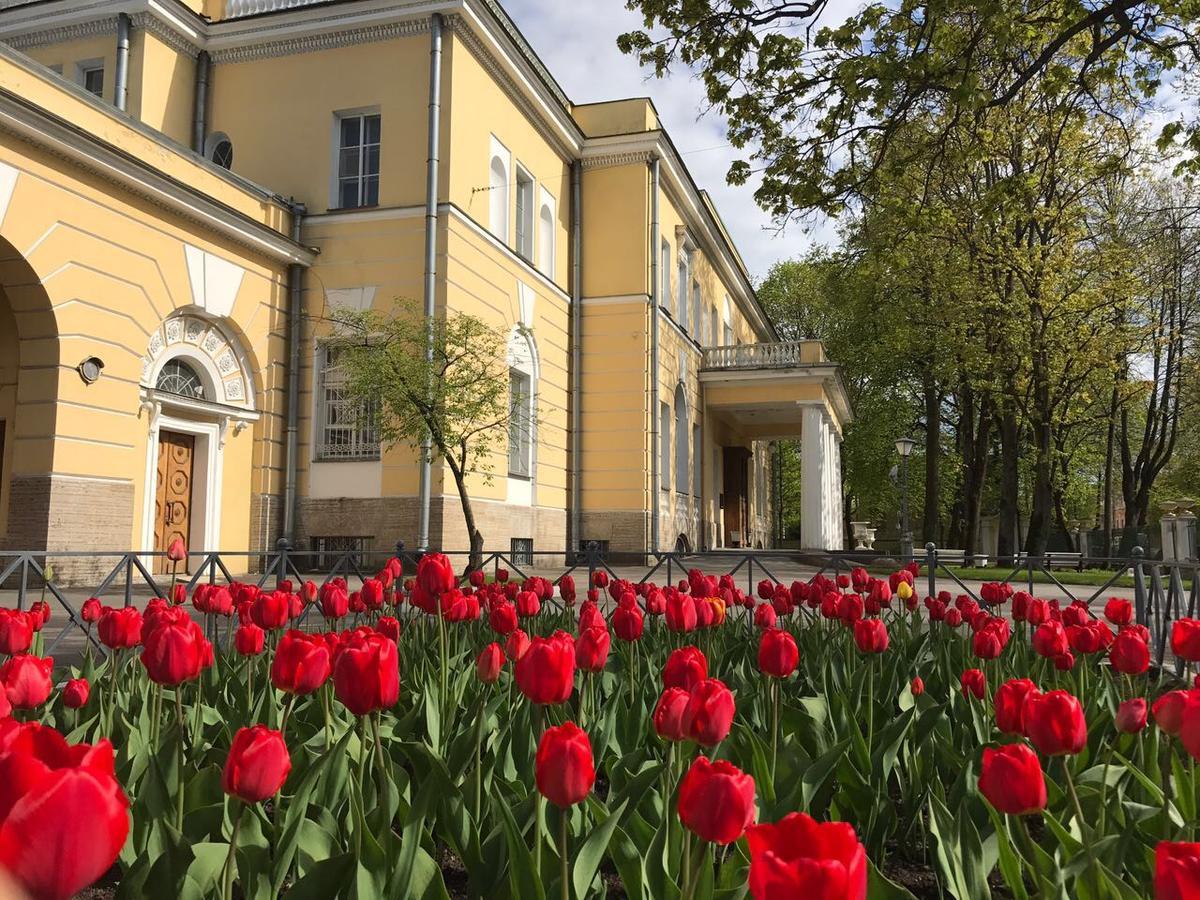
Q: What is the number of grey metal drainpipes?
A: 6